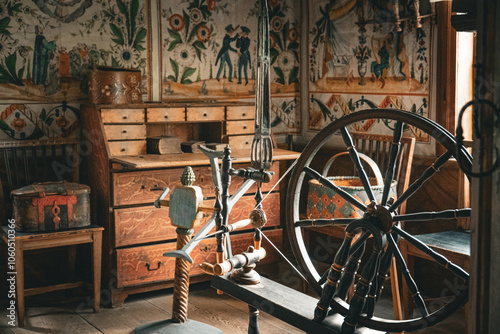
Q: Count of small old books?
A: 3